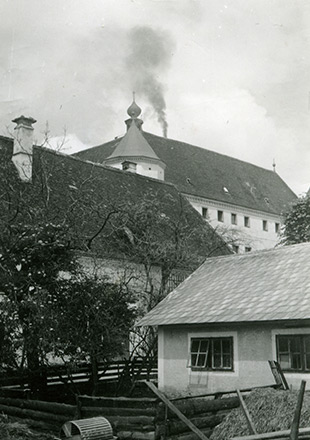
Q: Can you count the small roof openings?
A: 3